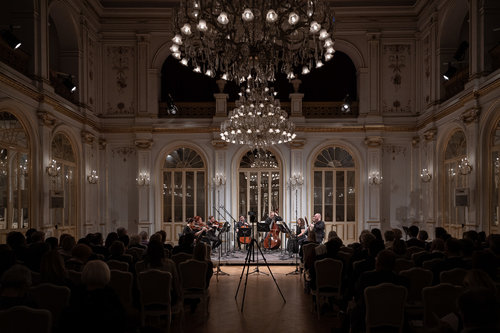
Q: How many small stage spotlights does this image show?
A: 5